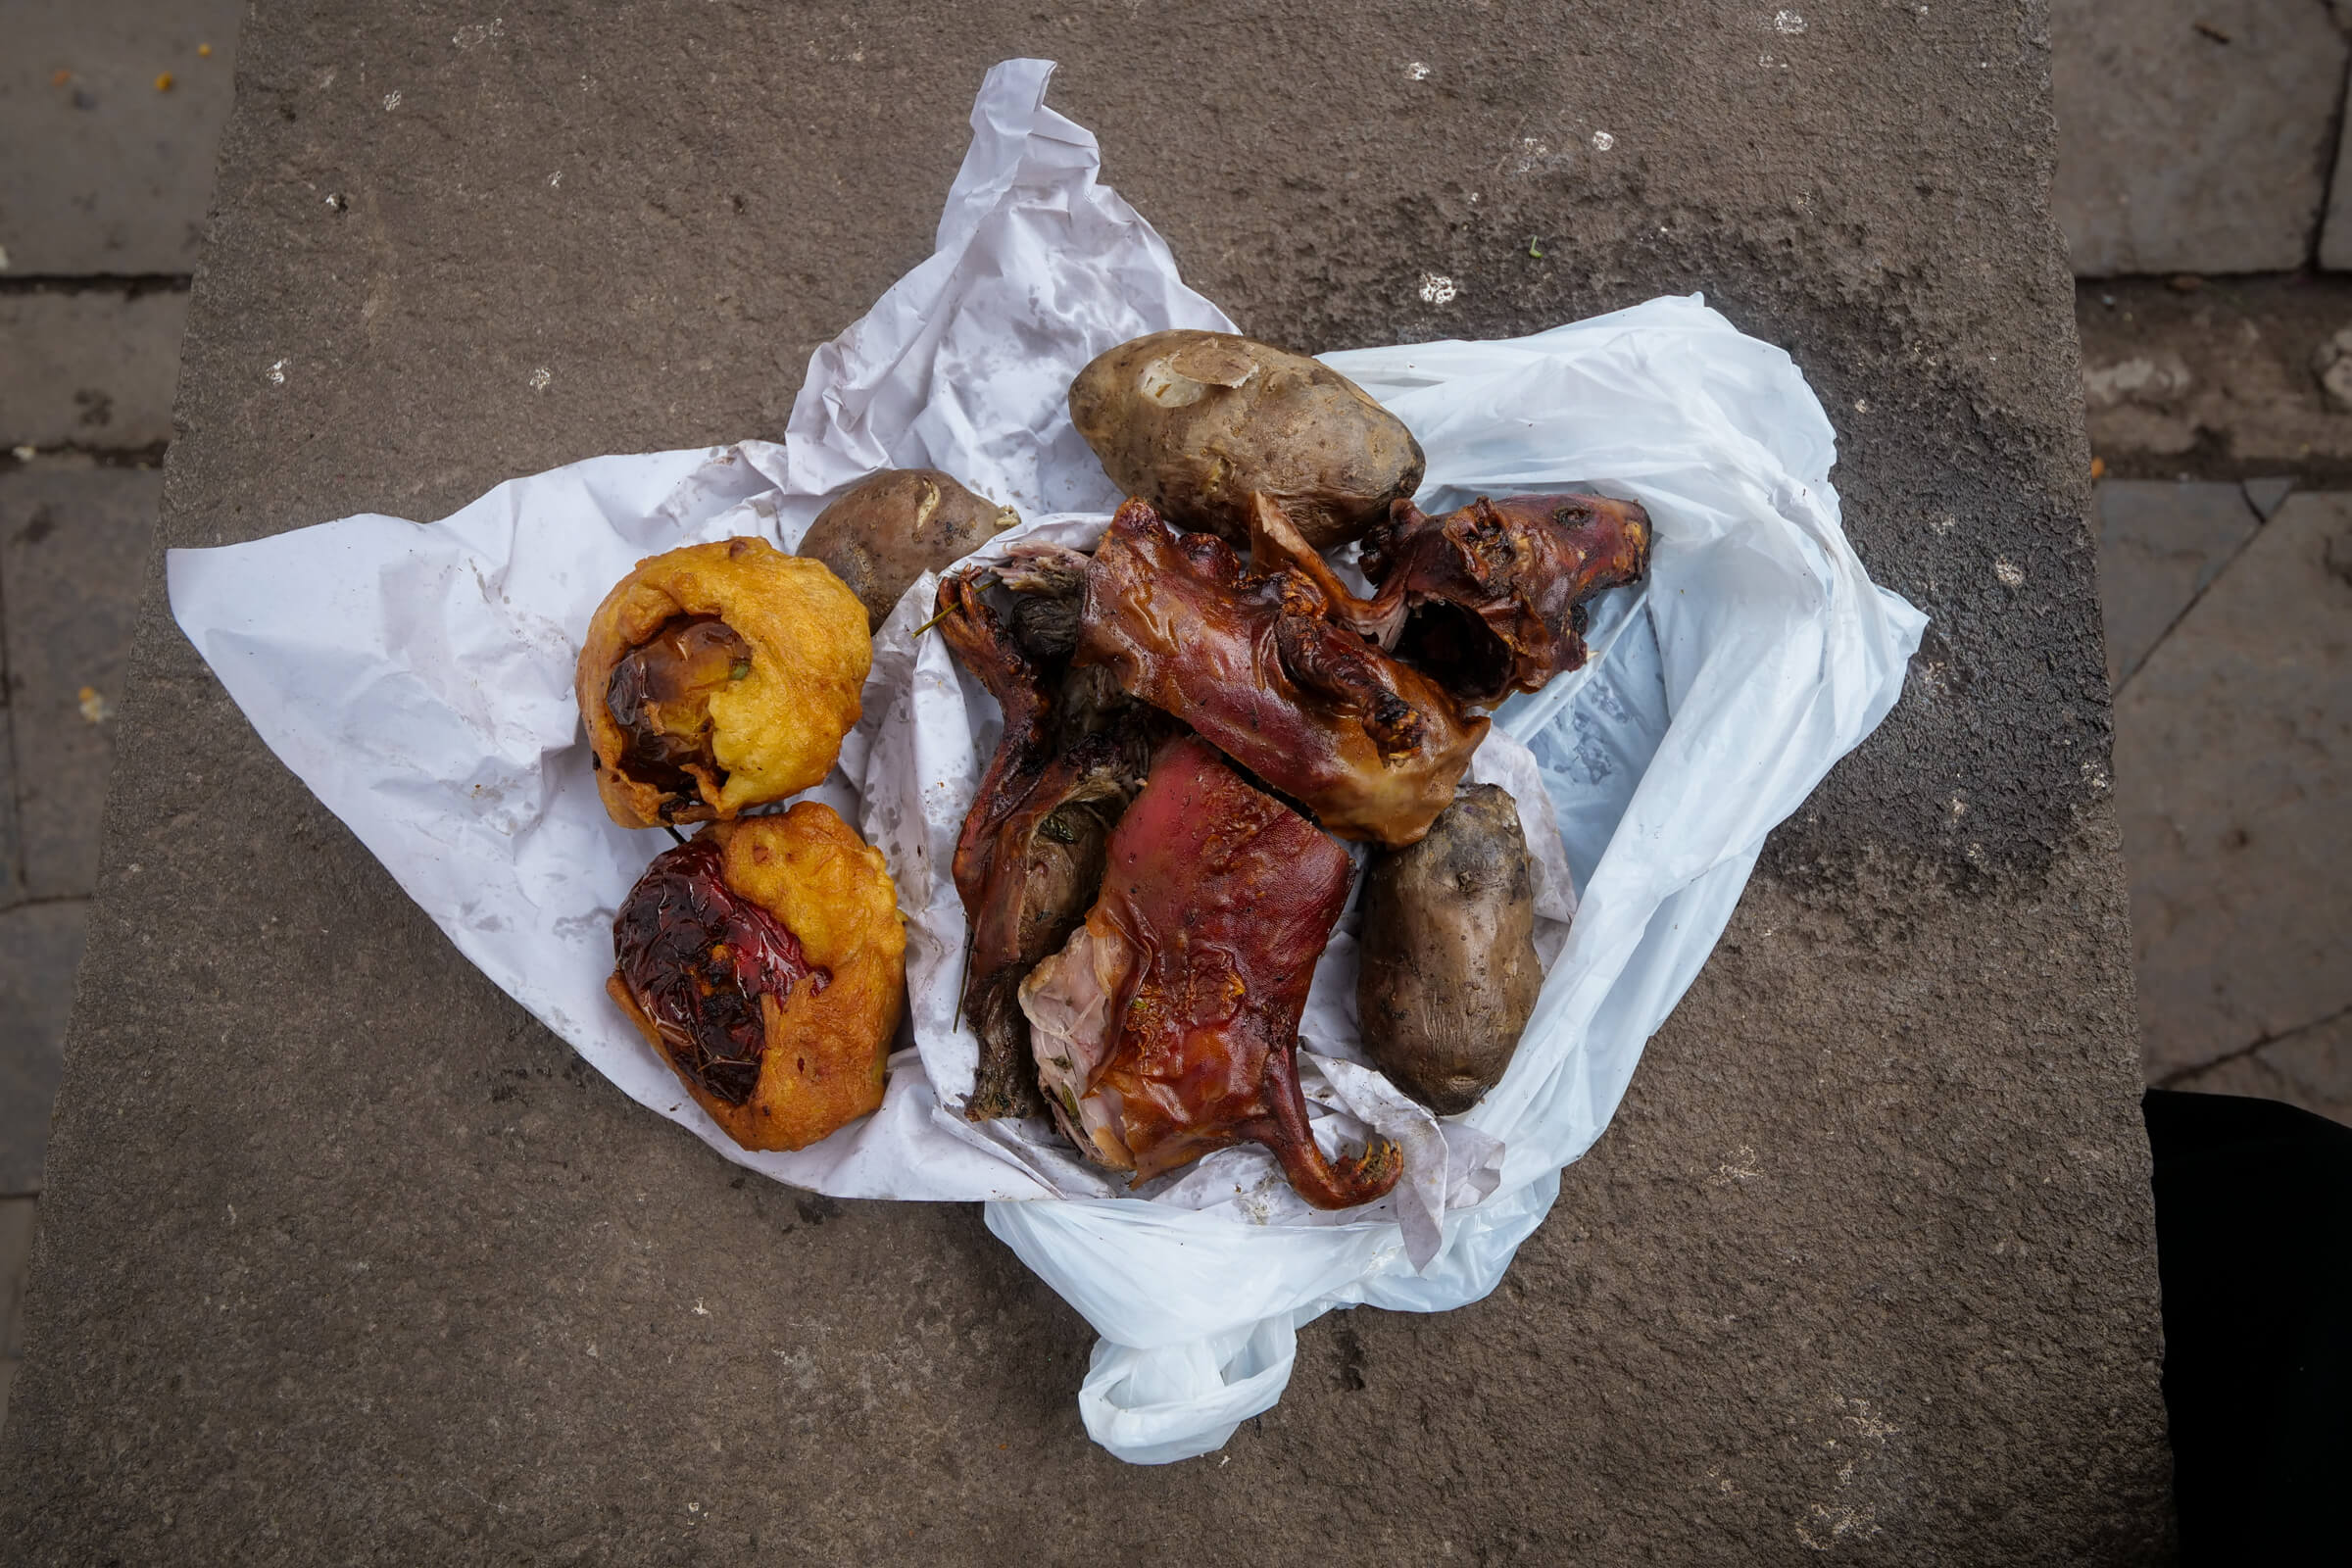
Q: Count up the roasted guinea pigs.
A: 1